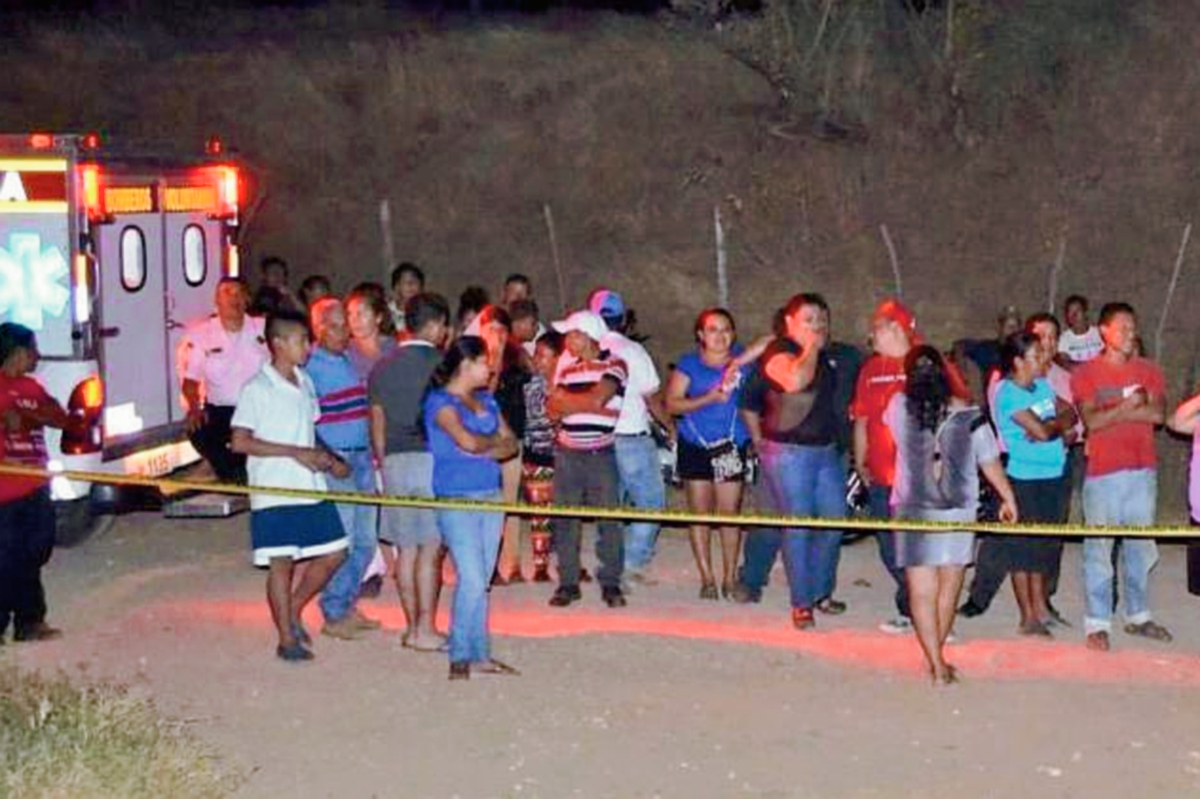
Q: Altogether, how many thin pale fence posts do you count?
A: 6